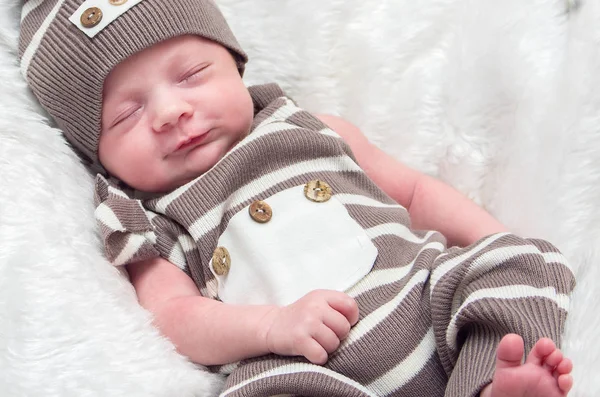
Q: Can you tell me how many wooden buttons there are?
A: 5